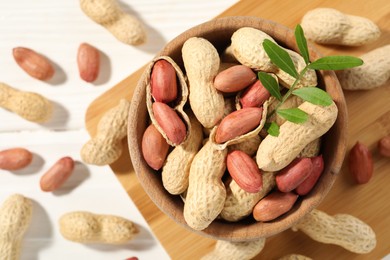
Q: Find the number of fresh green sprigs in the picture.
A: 1